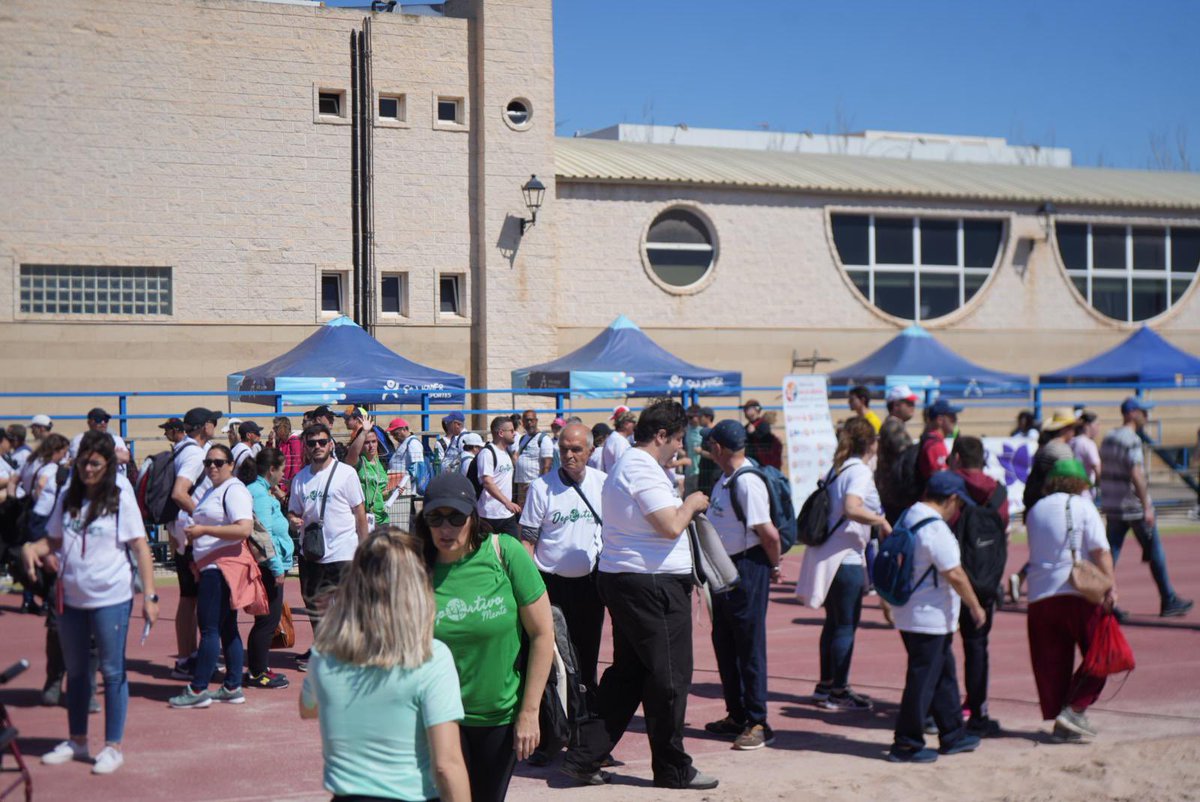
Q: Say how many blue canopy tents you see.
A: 4